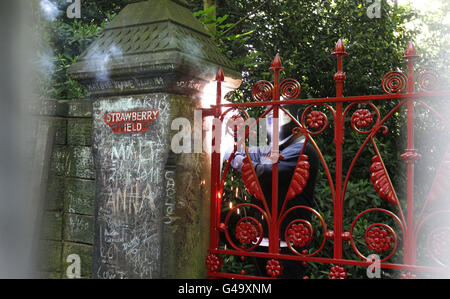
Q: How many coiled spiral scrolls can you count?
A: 4